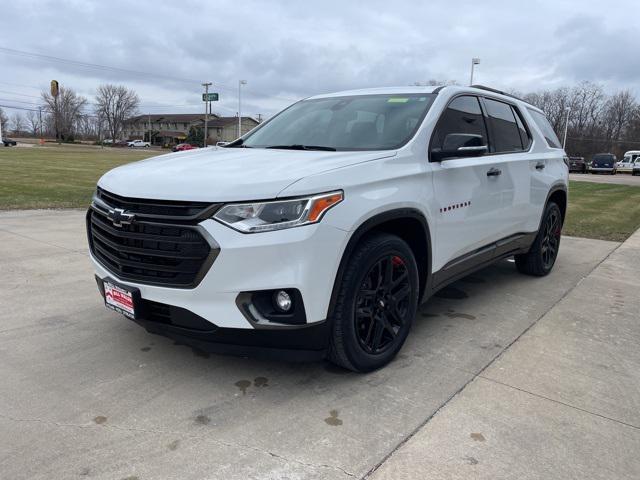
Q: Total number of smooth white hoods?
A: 1